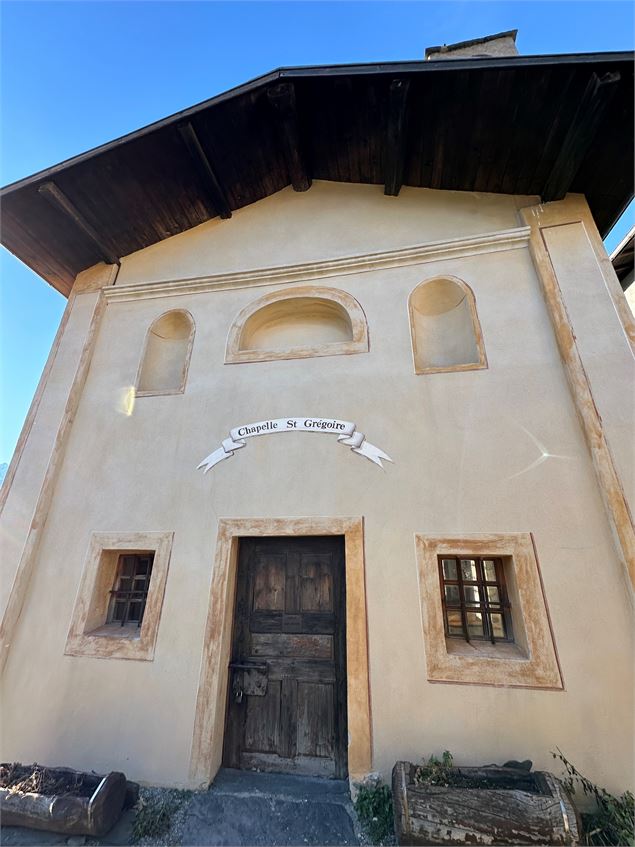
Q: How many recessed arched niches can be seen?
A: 3